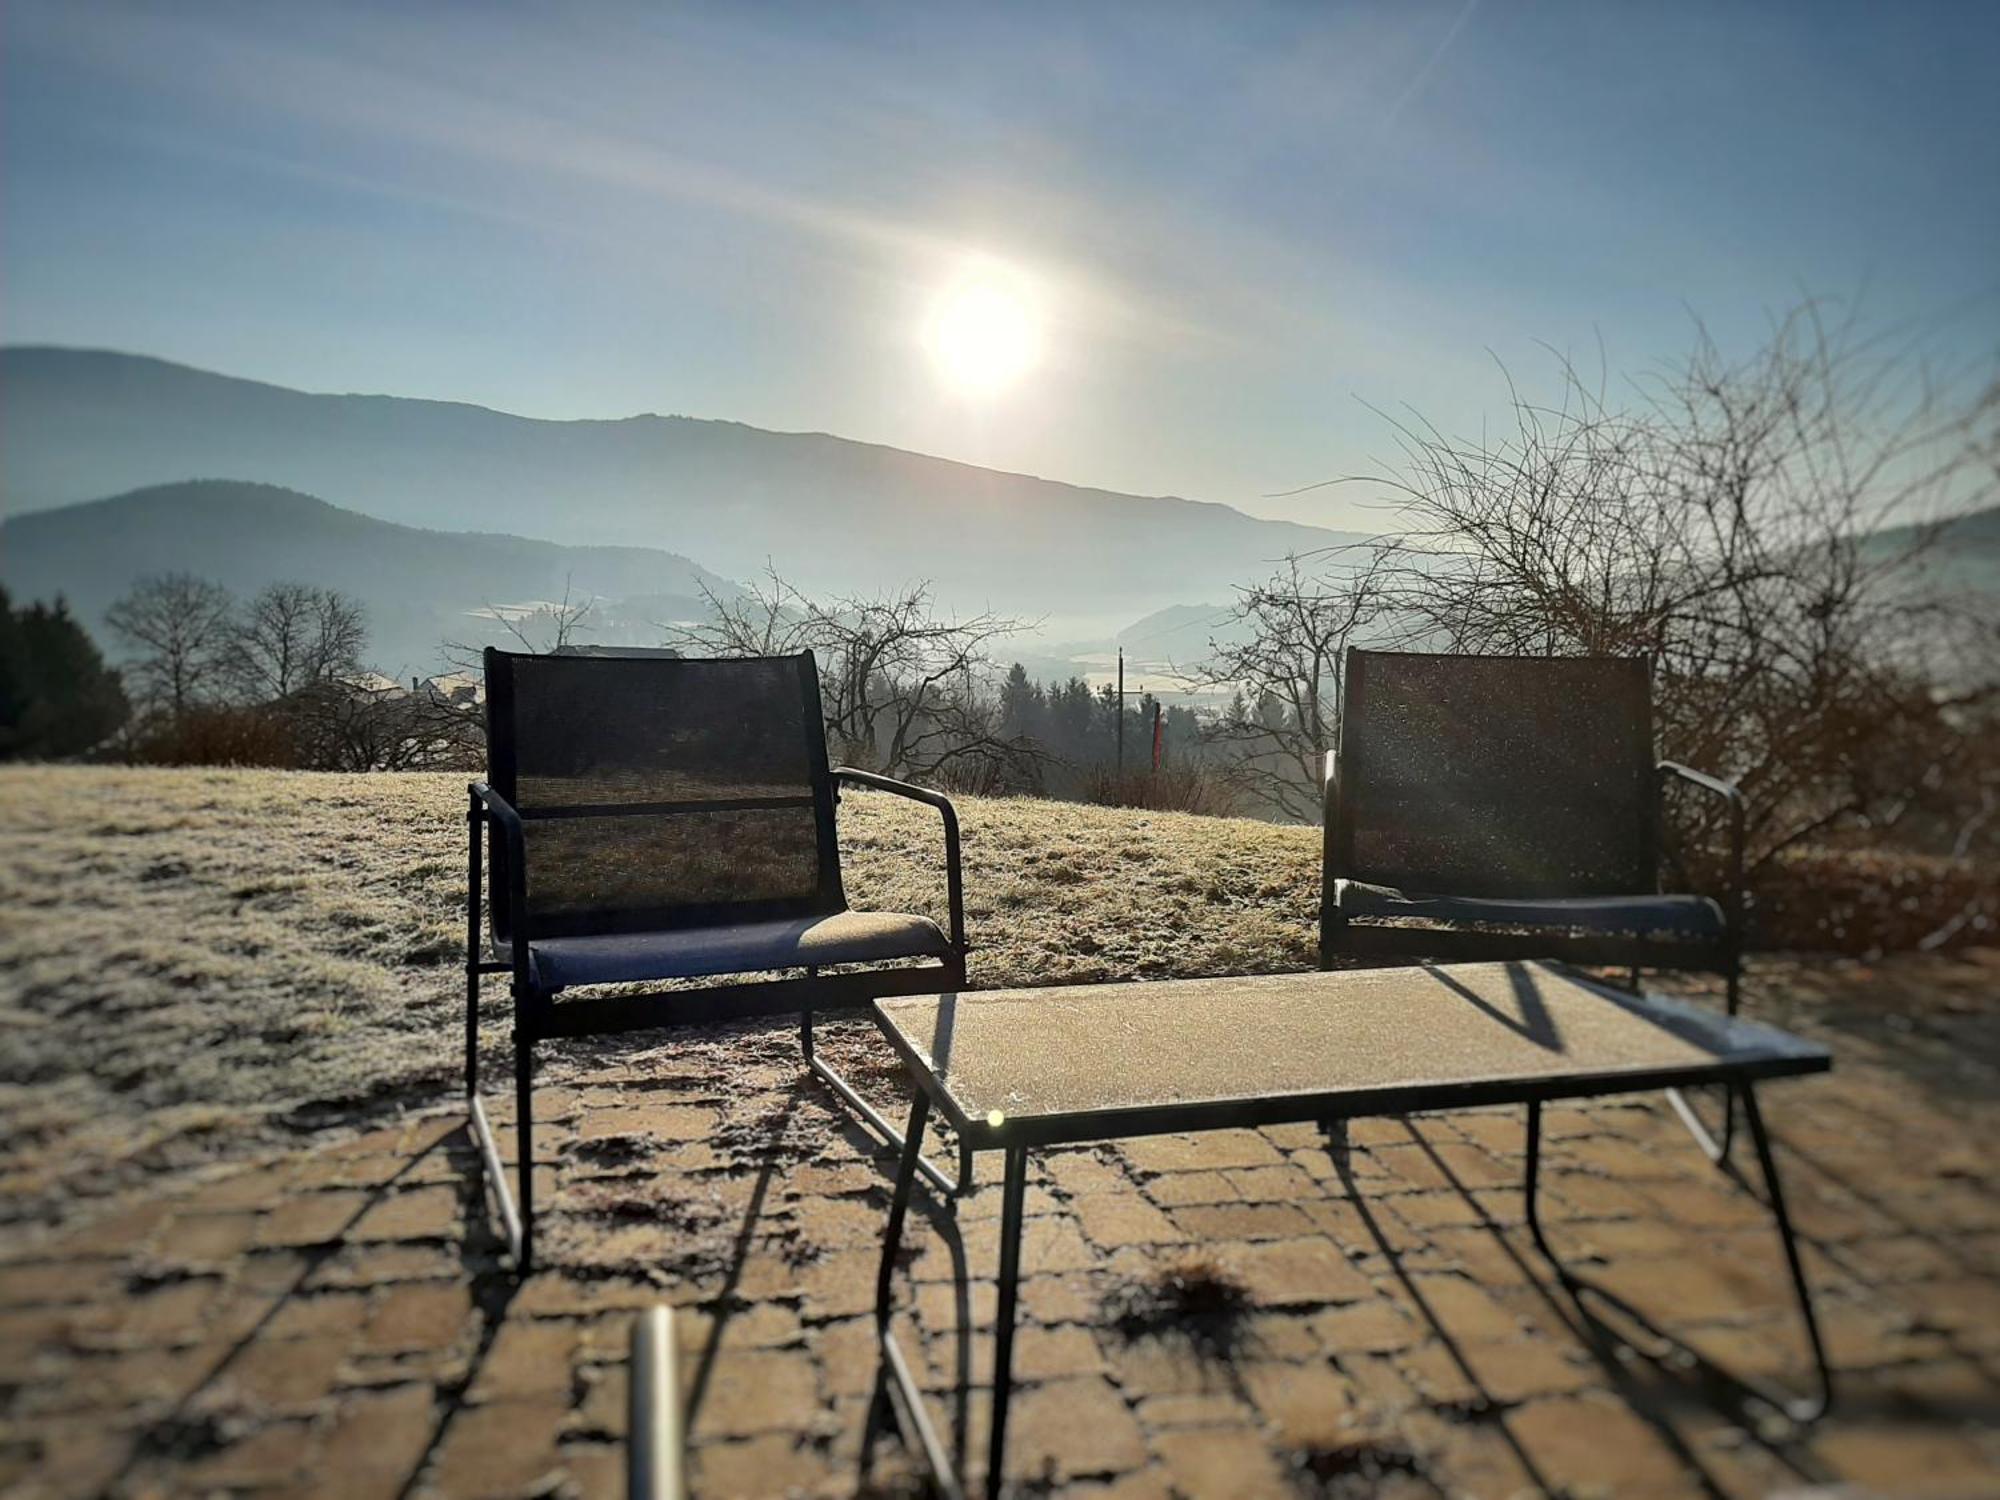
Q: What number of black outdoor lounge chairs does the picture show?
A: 2